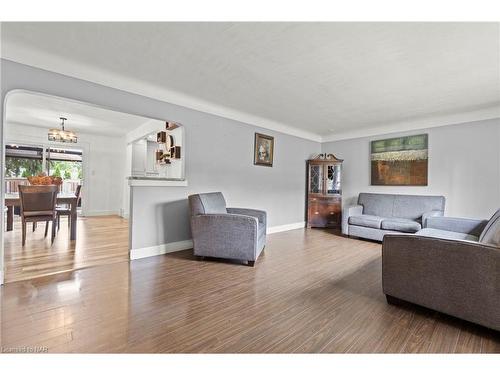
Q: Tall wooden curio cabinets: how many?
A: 1